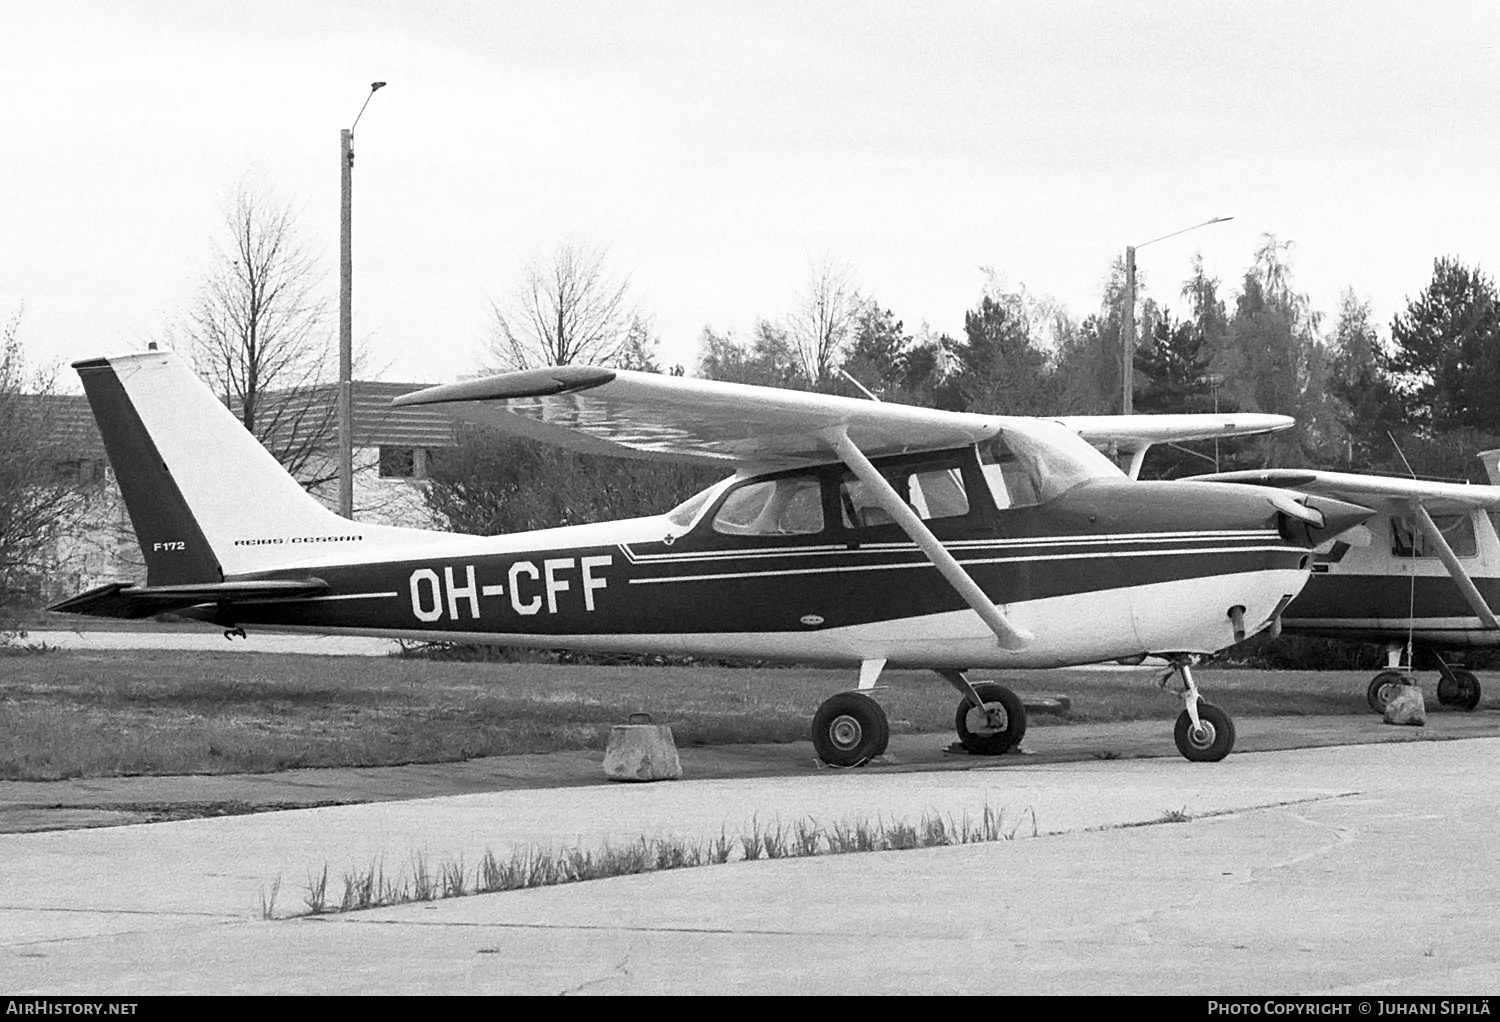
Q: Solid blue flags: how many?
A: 0